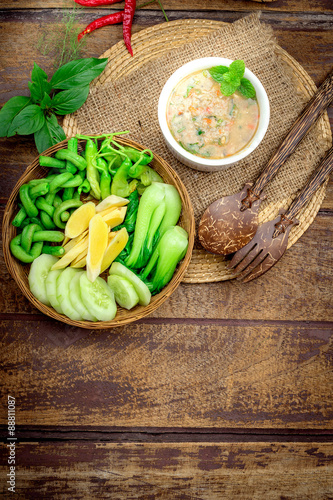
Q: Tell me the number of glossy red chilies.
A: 3